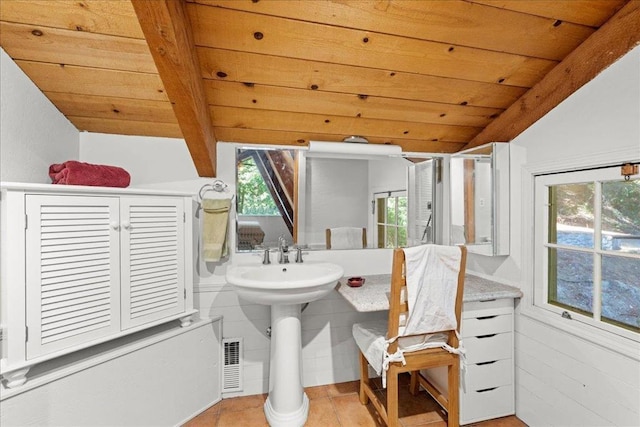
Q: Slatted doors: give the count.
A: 2